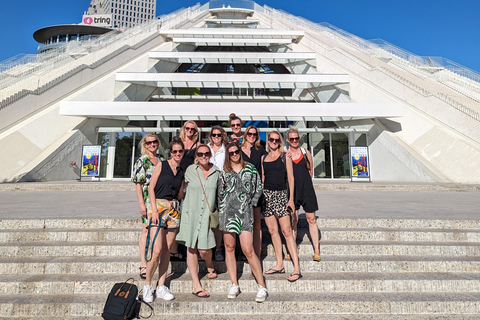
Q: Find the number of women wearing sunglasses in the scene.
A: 10